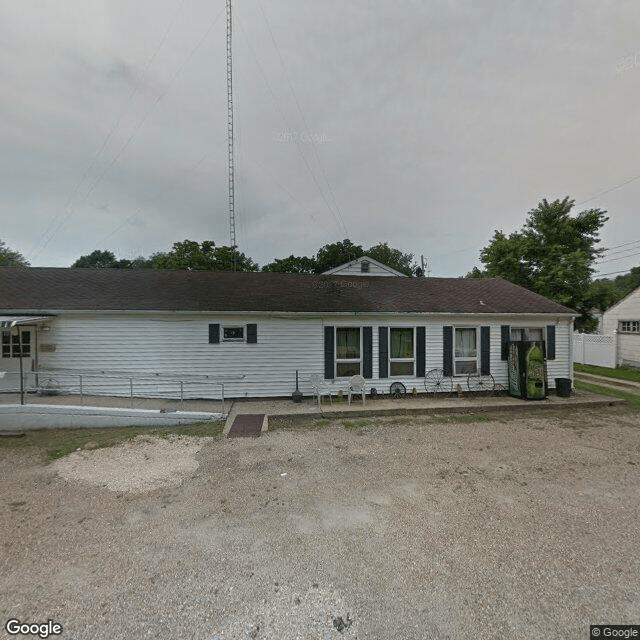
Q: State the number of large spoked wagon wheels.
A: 2